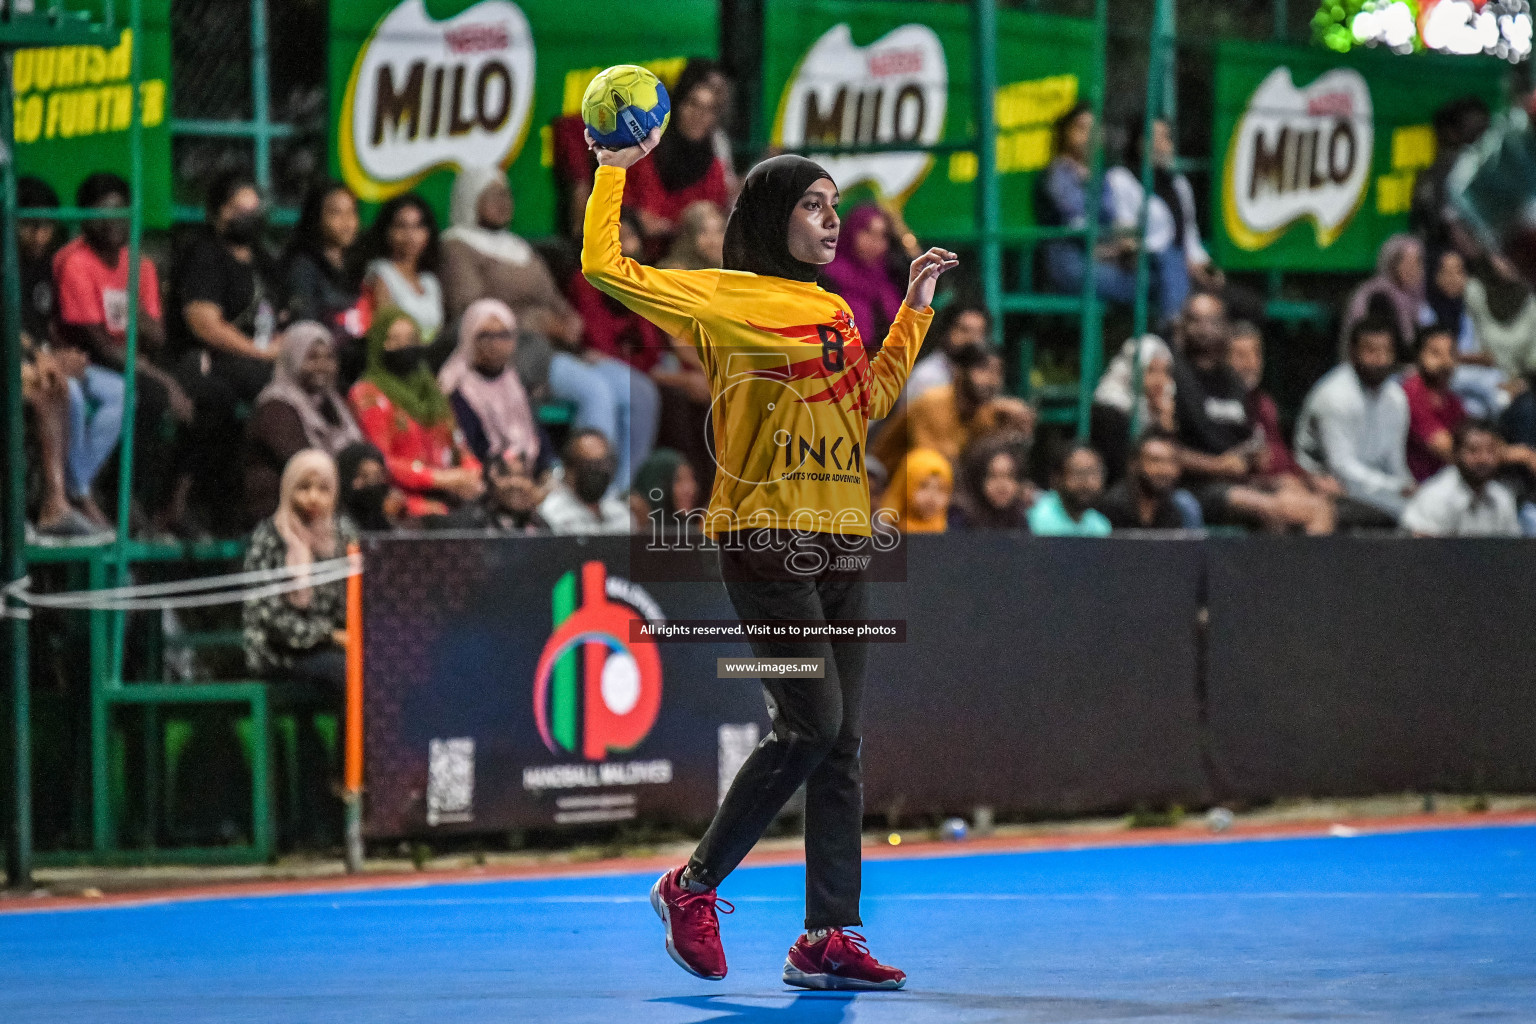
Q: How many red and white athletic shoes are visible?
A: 2